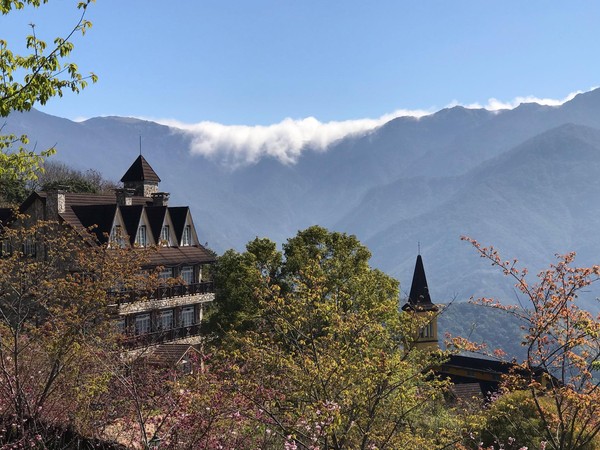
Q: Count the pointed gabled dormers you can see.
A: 4